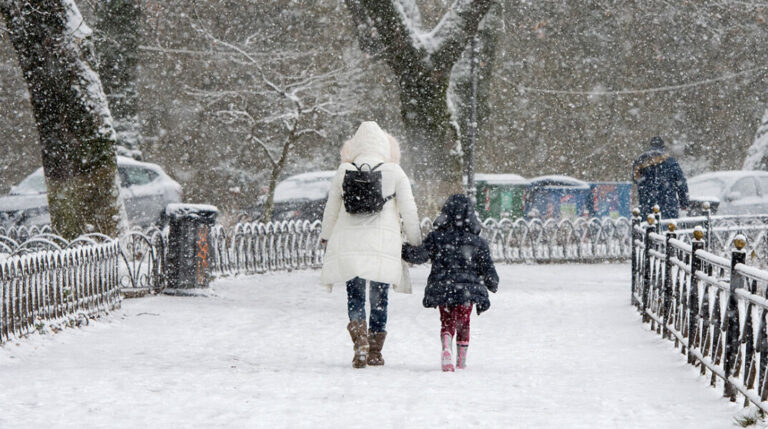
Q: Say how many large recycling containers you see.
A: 3